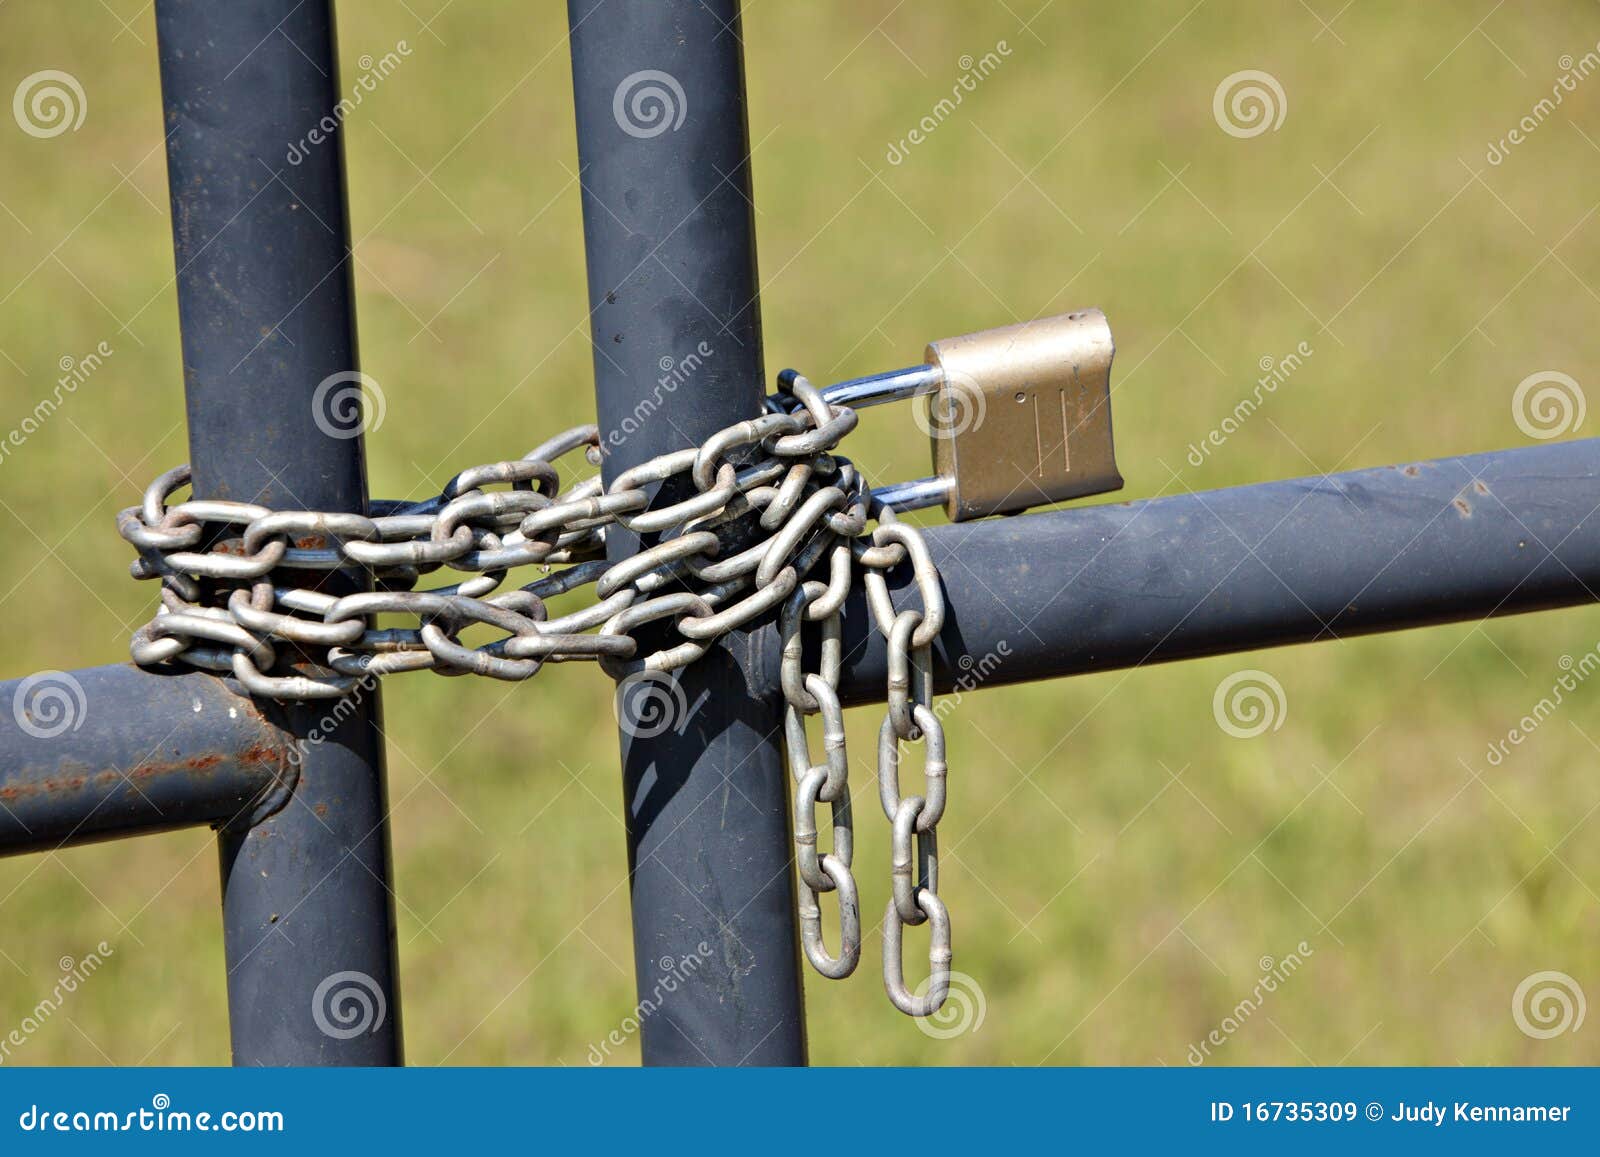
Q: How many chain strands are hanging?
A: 2